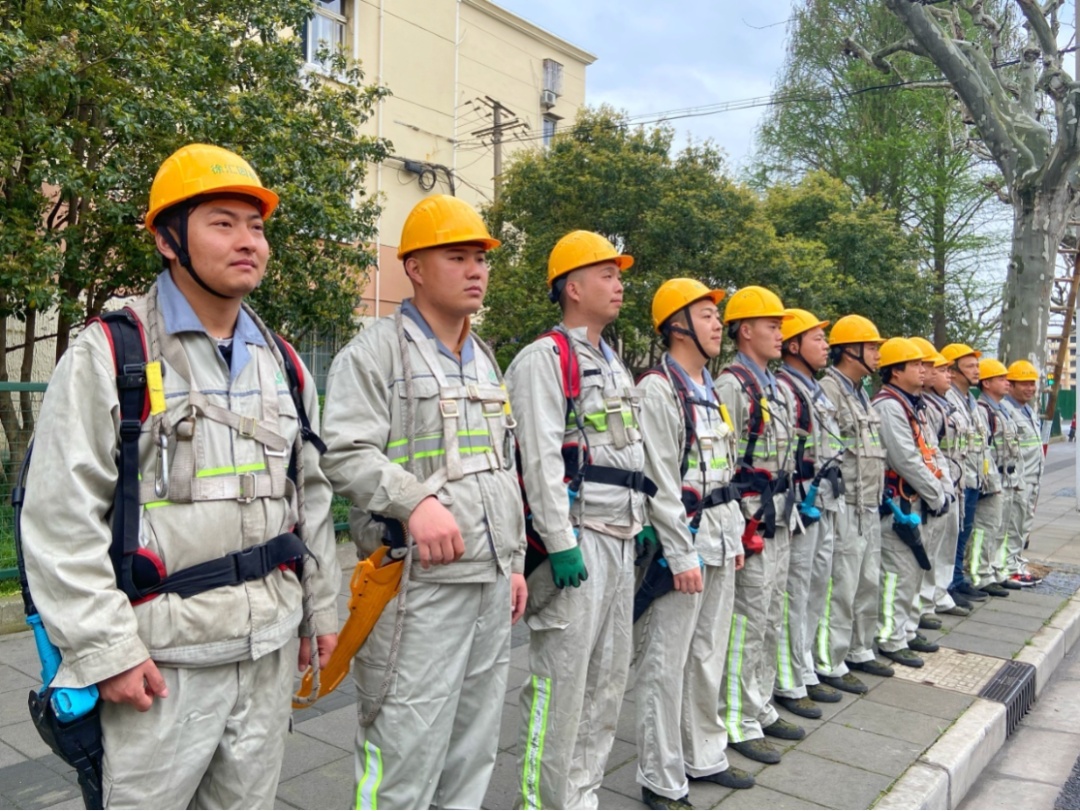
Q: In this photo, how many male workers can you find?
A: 13